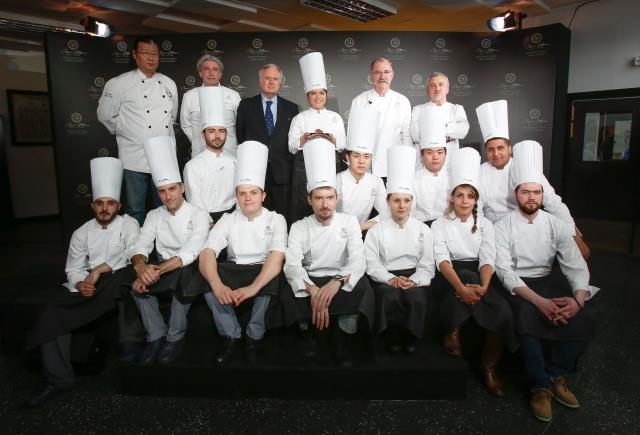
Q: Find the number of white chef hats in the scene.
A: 12